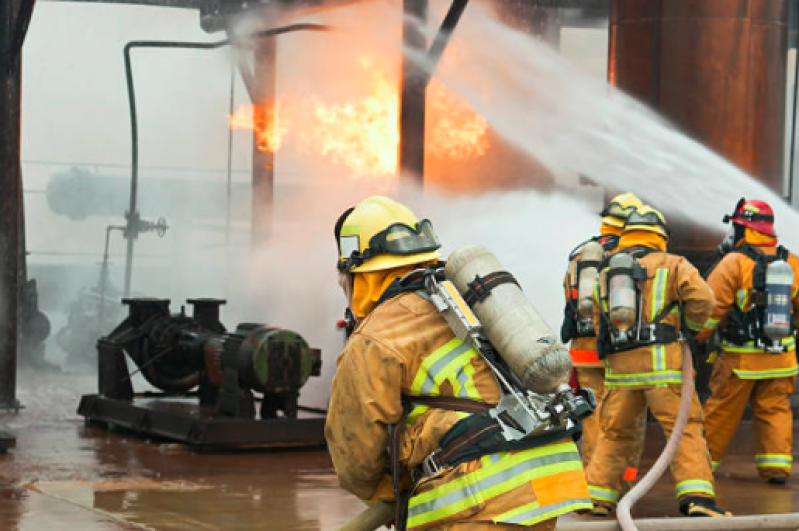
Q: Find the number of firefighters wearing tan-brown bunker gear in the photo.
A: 4